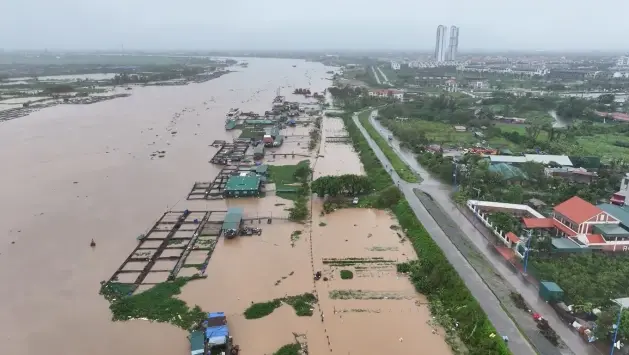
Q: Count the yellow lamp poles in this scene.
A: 0